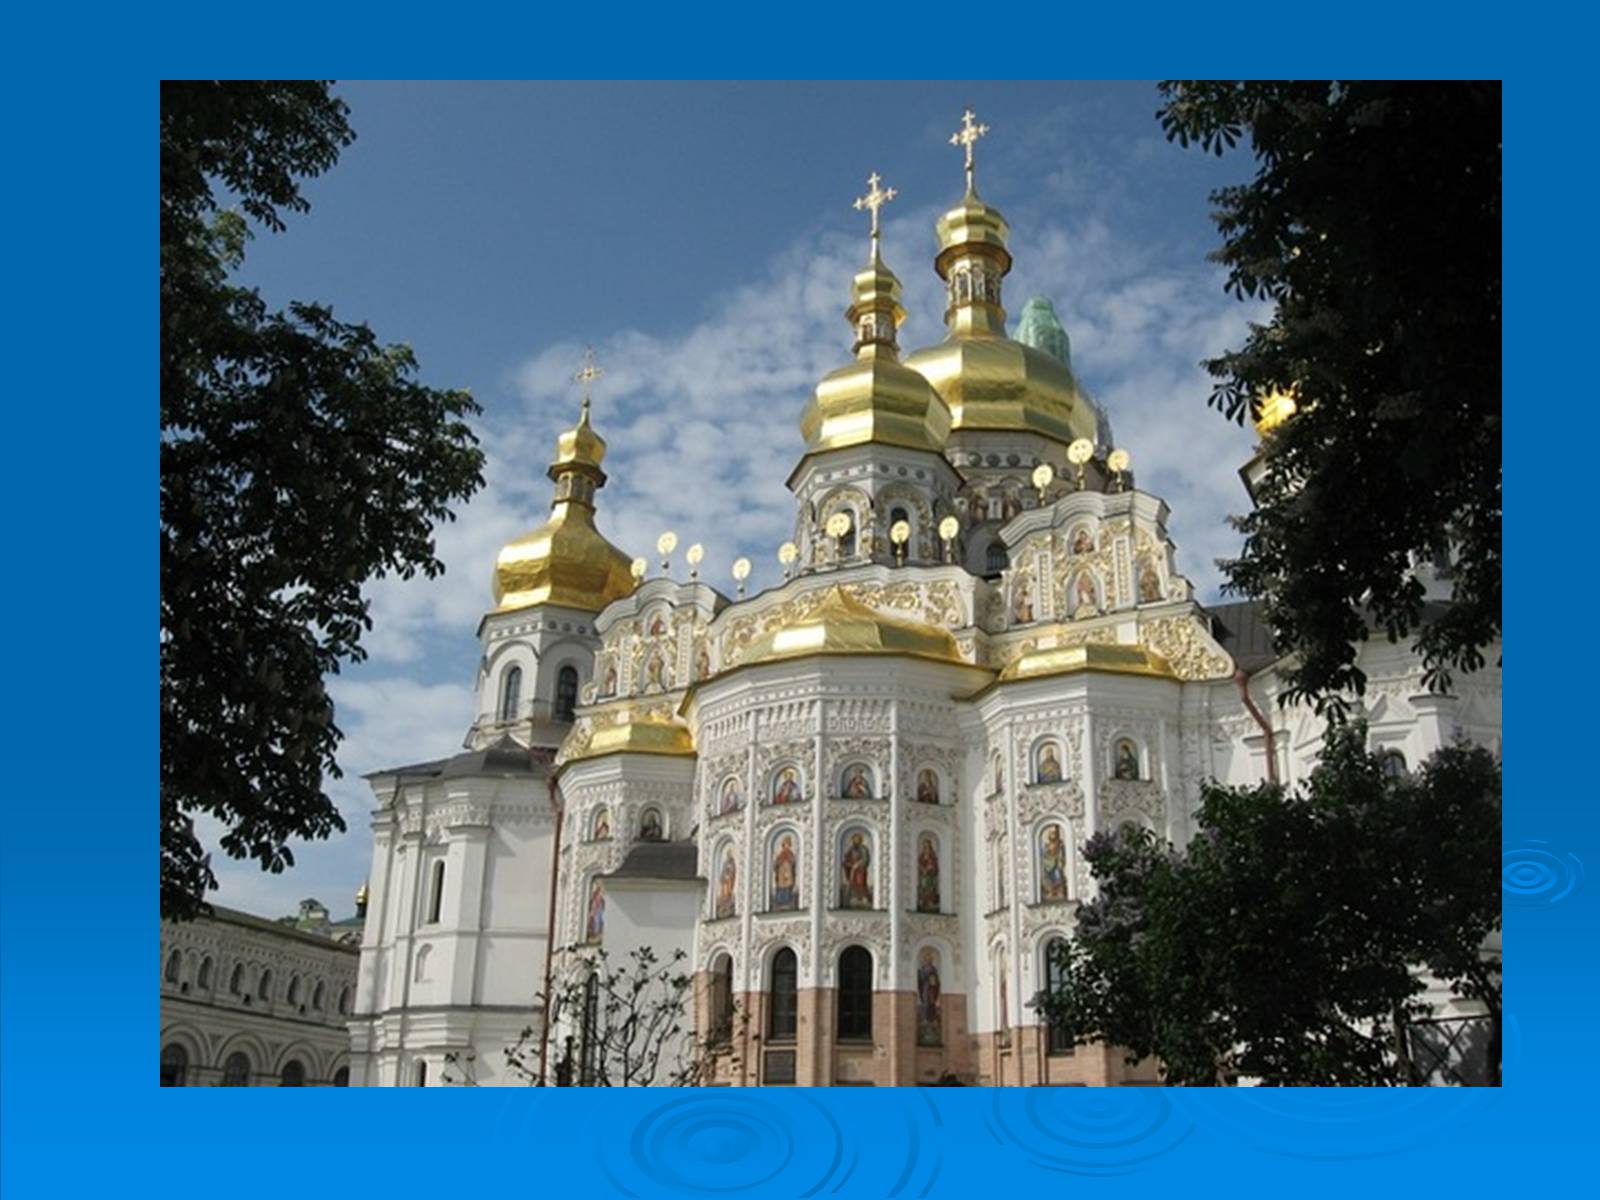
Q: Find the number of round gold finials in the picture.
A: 11